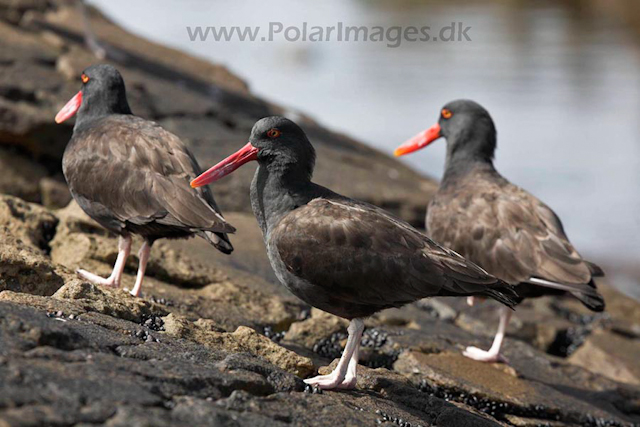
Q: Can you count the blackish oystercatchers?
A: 3